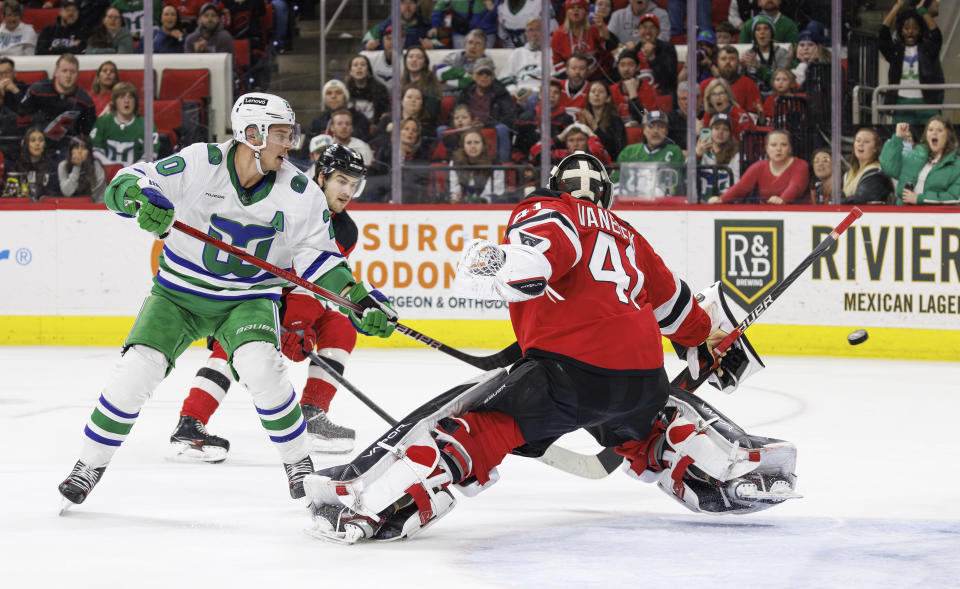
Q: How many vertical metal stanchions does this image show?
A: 5